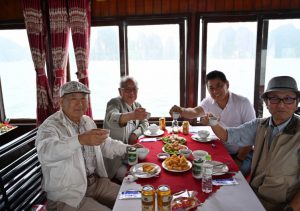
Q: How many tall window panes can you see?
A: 5